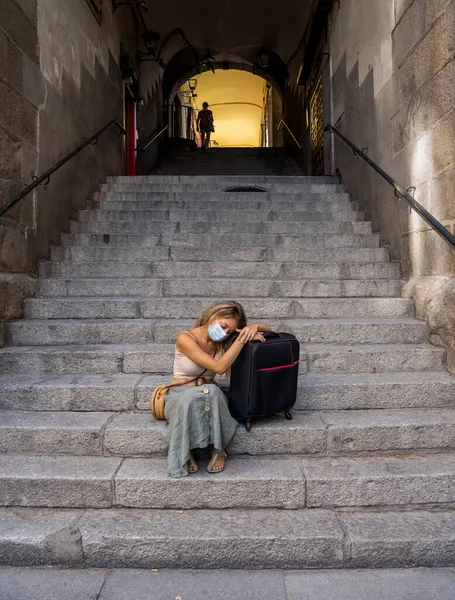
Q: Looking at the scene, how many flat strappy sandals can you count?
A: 2